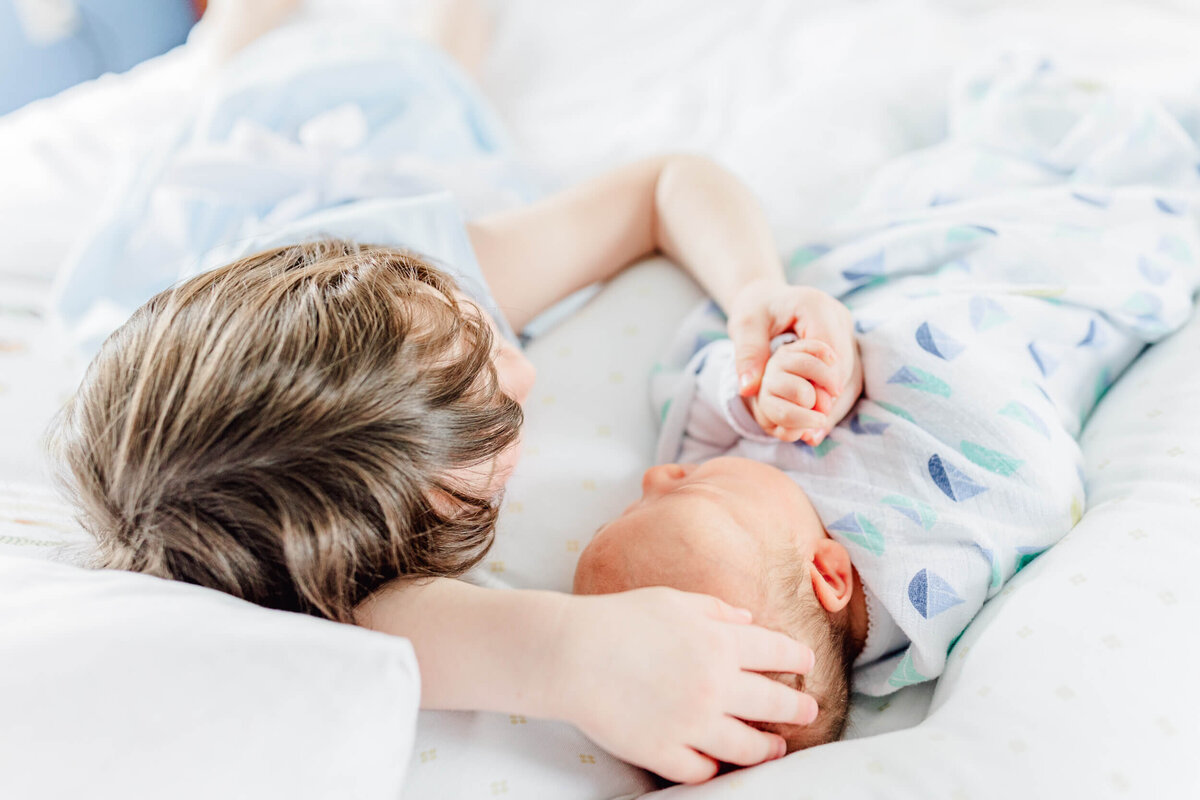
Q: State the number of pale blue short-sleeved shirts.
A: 1